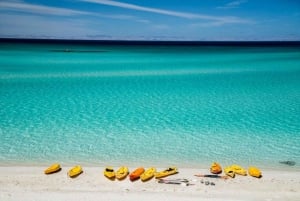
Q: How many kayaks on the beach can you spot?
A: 11